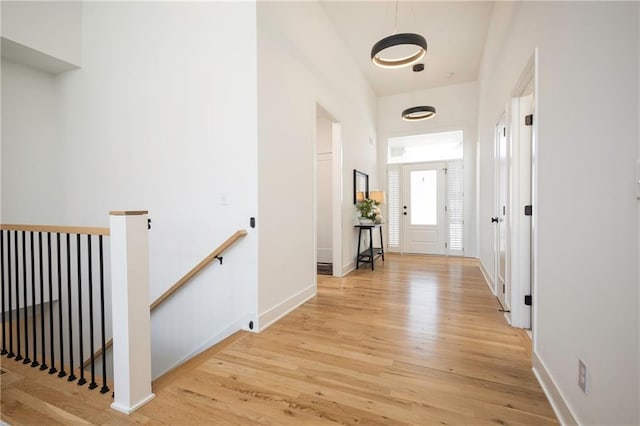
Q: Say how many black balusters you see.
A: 12